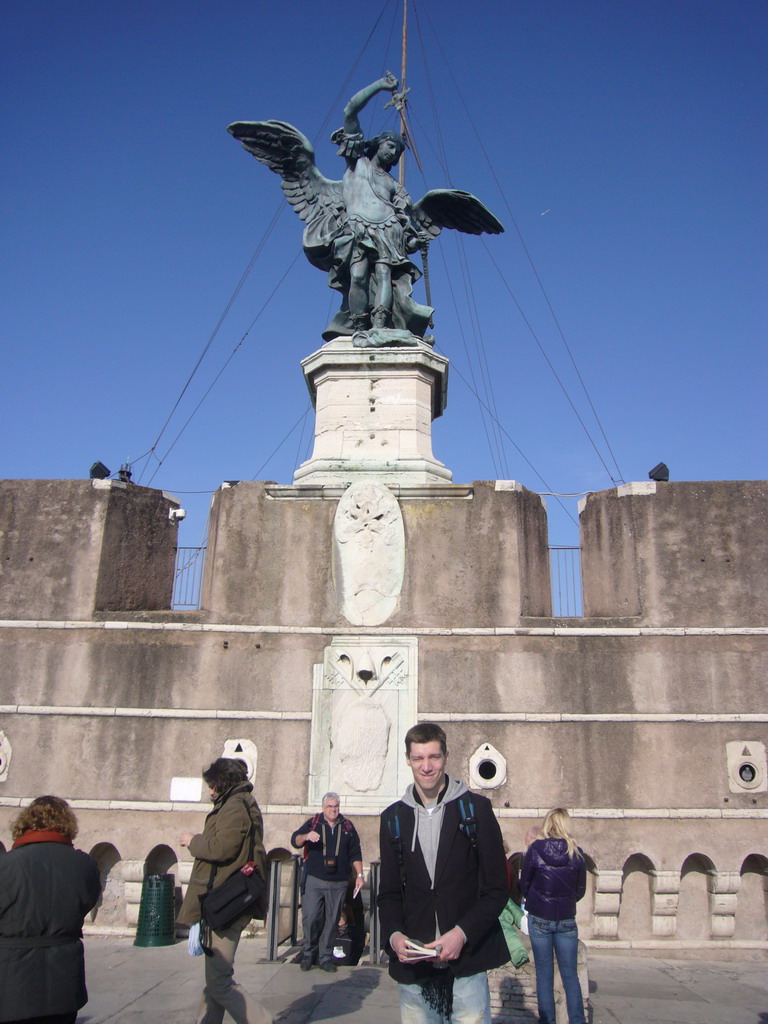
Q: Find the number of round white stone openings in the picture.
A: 4